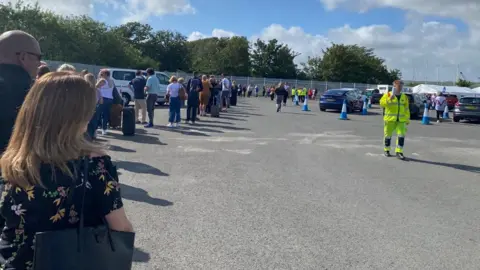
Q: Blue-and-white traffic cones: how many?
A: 7